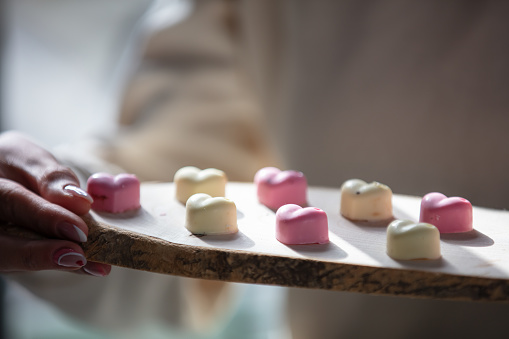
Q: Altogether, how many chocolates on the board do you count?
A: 8